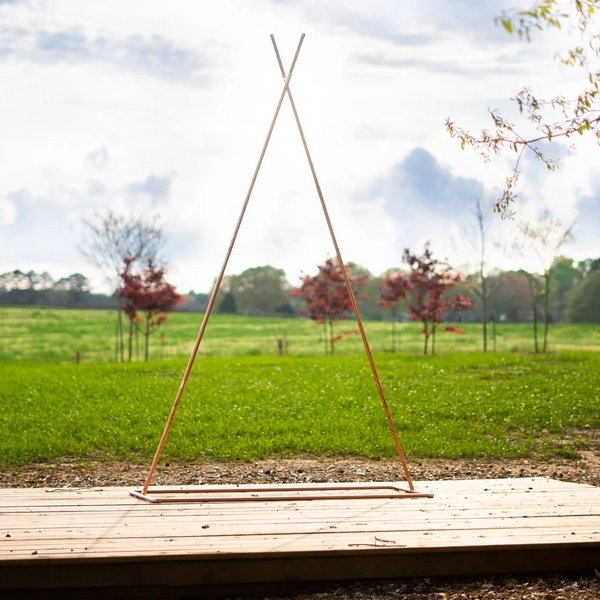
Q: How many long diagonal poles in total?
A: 2